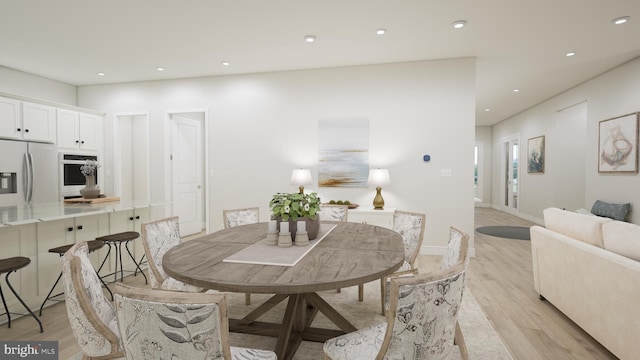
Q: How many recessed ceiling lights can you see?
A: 10